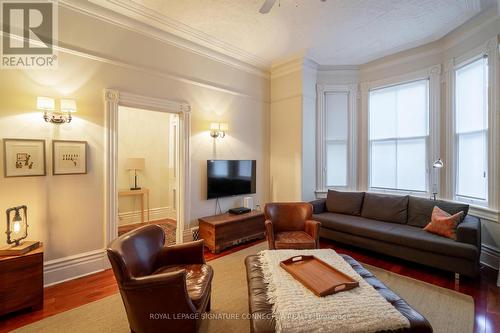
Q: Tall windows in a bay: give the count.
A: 3